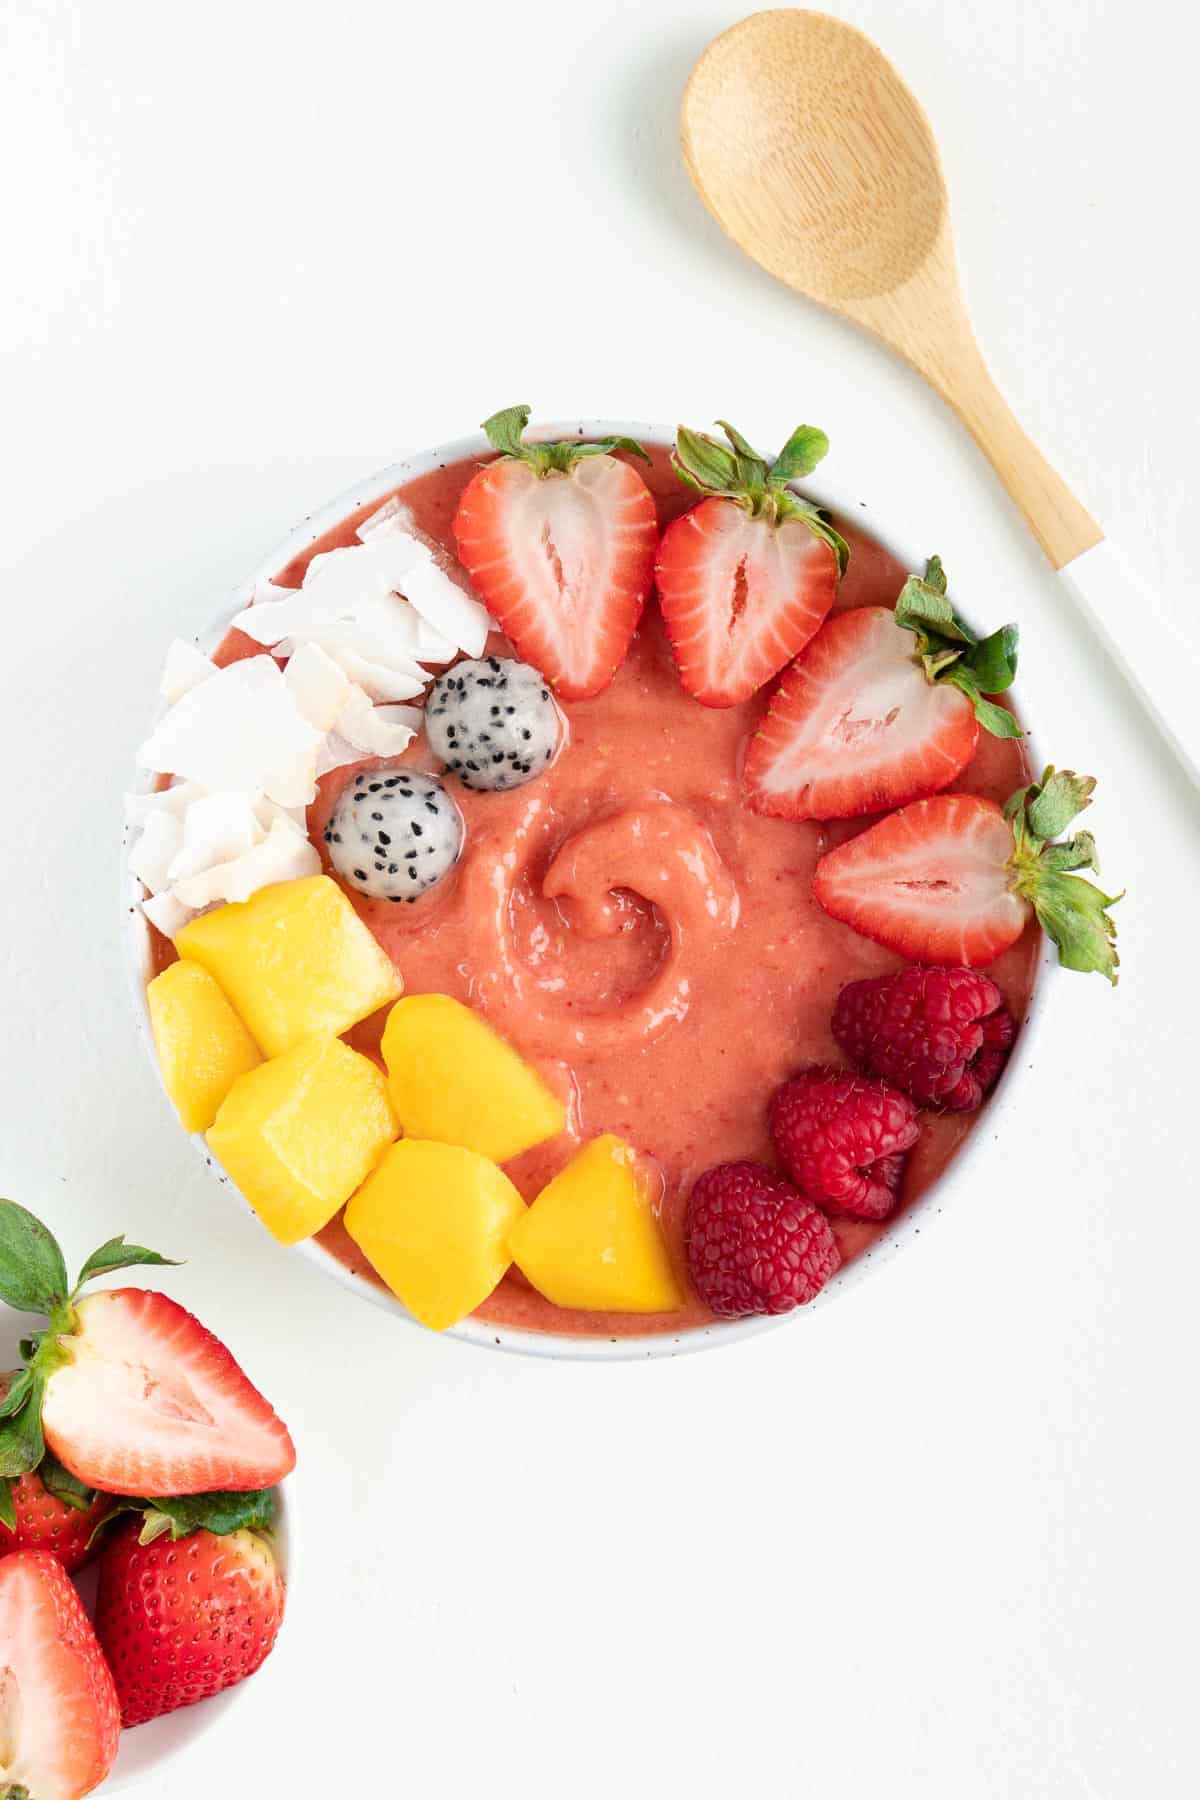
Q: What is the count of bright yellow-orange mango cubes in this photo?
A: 6